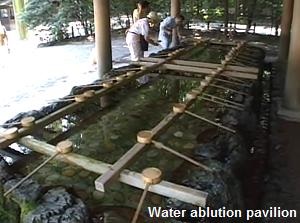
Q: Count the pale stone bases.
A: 1